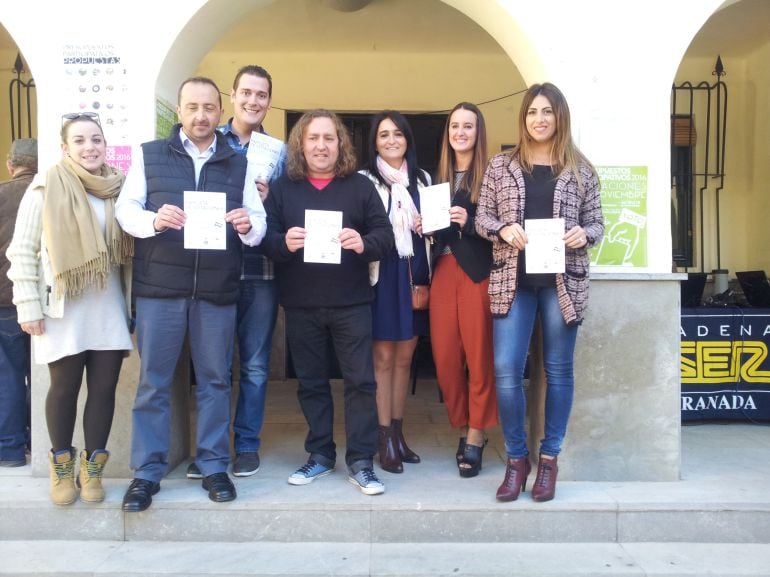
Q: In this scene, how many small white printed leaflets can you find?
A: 5